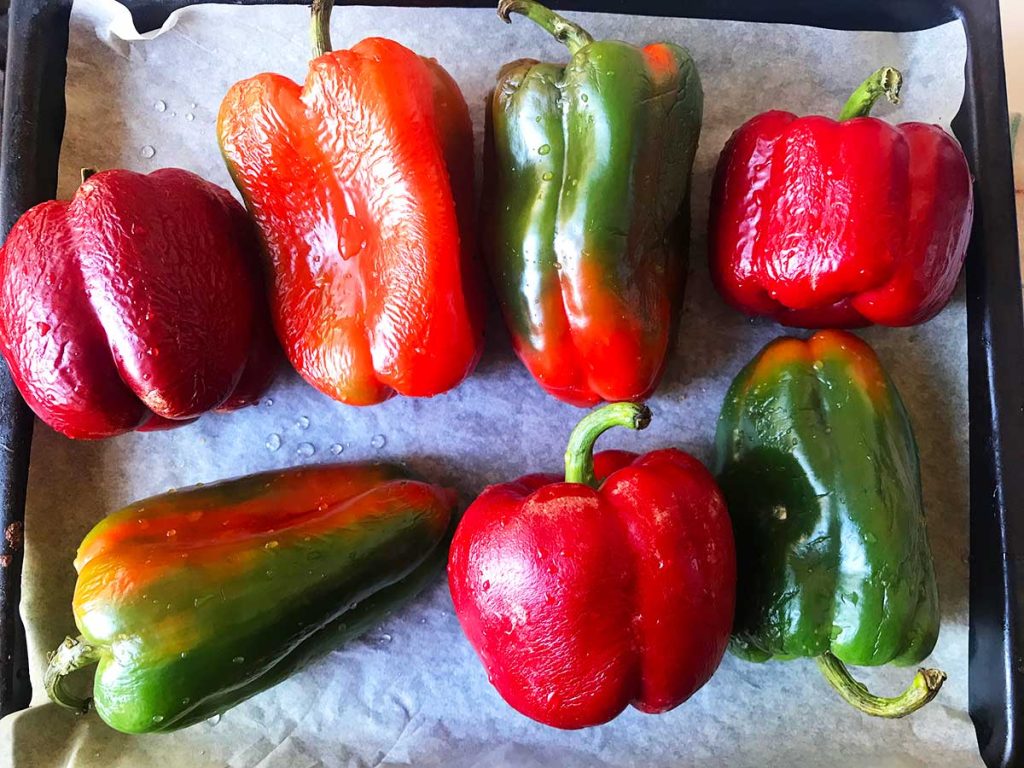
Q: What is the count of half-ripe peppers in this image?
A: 3